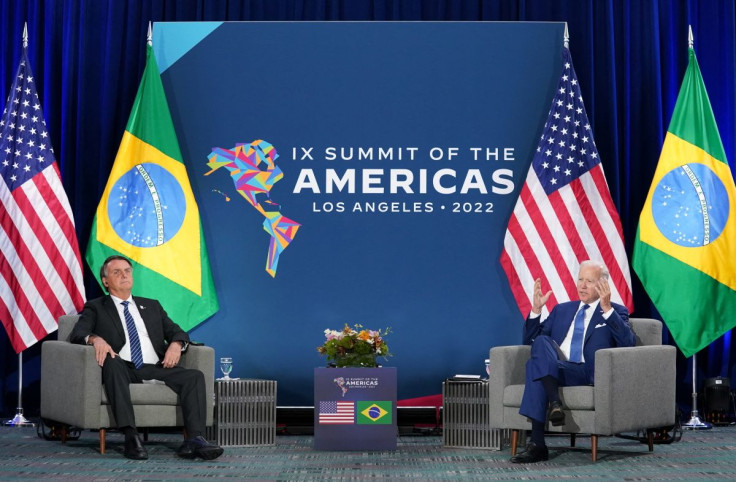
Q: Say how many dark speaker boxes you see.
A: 1